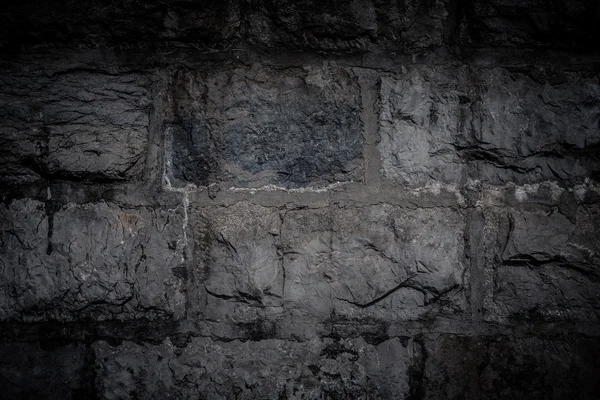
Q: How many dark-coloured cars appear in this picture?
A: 0